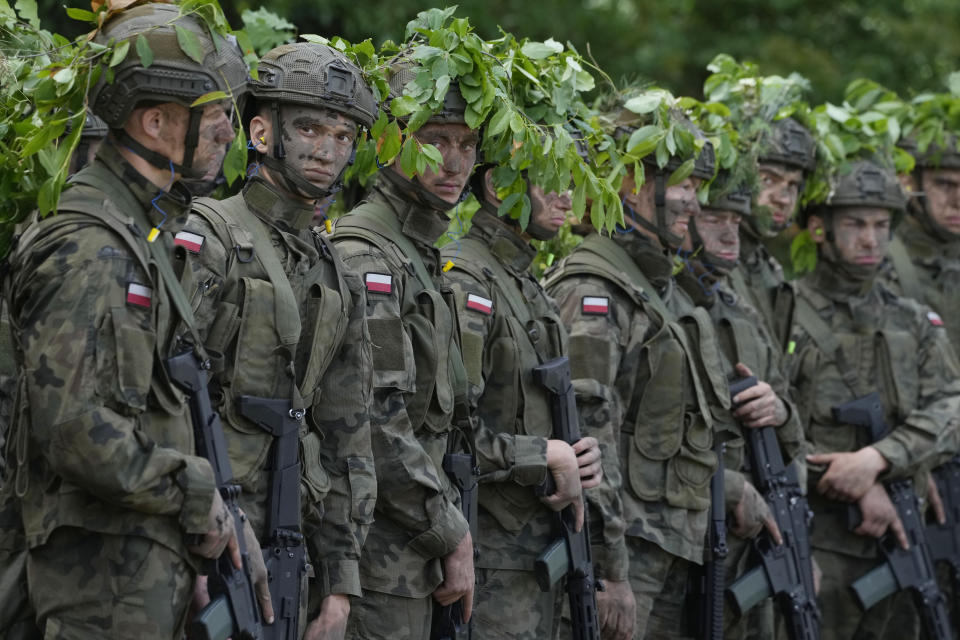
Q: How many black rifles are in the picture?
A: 8